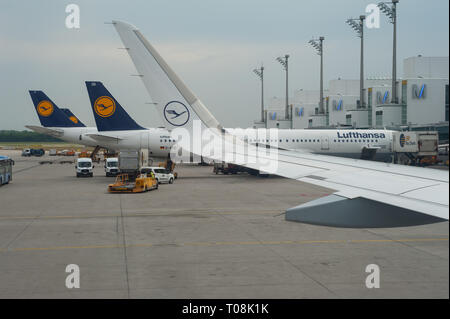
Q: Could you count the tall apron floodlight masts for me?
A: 5